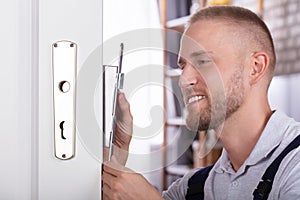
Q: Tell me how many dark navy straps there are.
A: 2